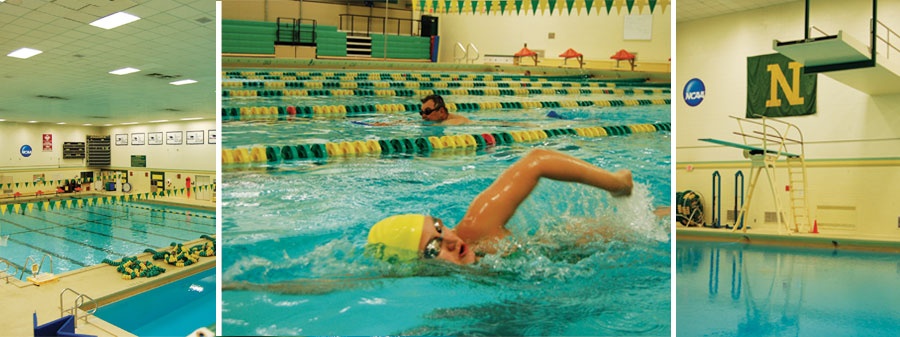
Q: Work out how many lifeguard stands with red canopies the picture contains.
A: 3